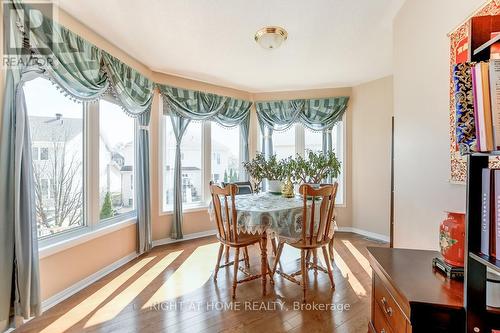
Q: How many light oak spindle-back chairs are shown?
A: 2